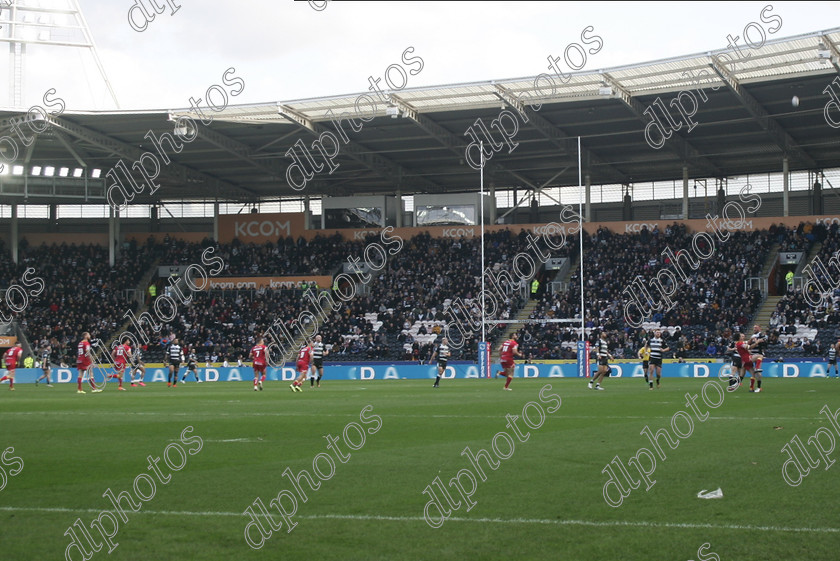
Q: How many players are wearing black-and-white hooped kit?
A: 11